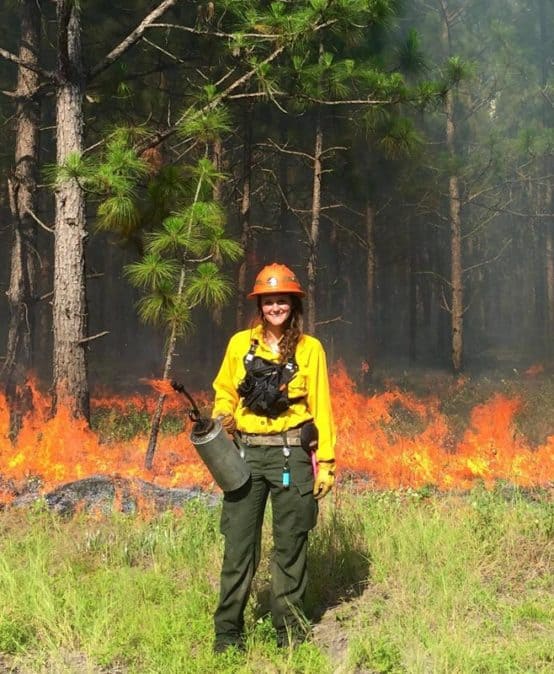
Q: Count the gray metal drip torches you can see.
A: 1